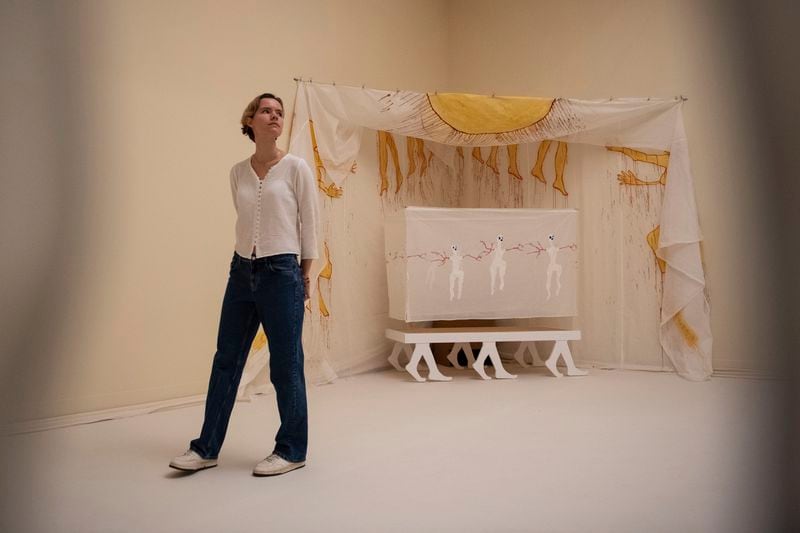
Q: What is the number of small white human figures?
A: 3